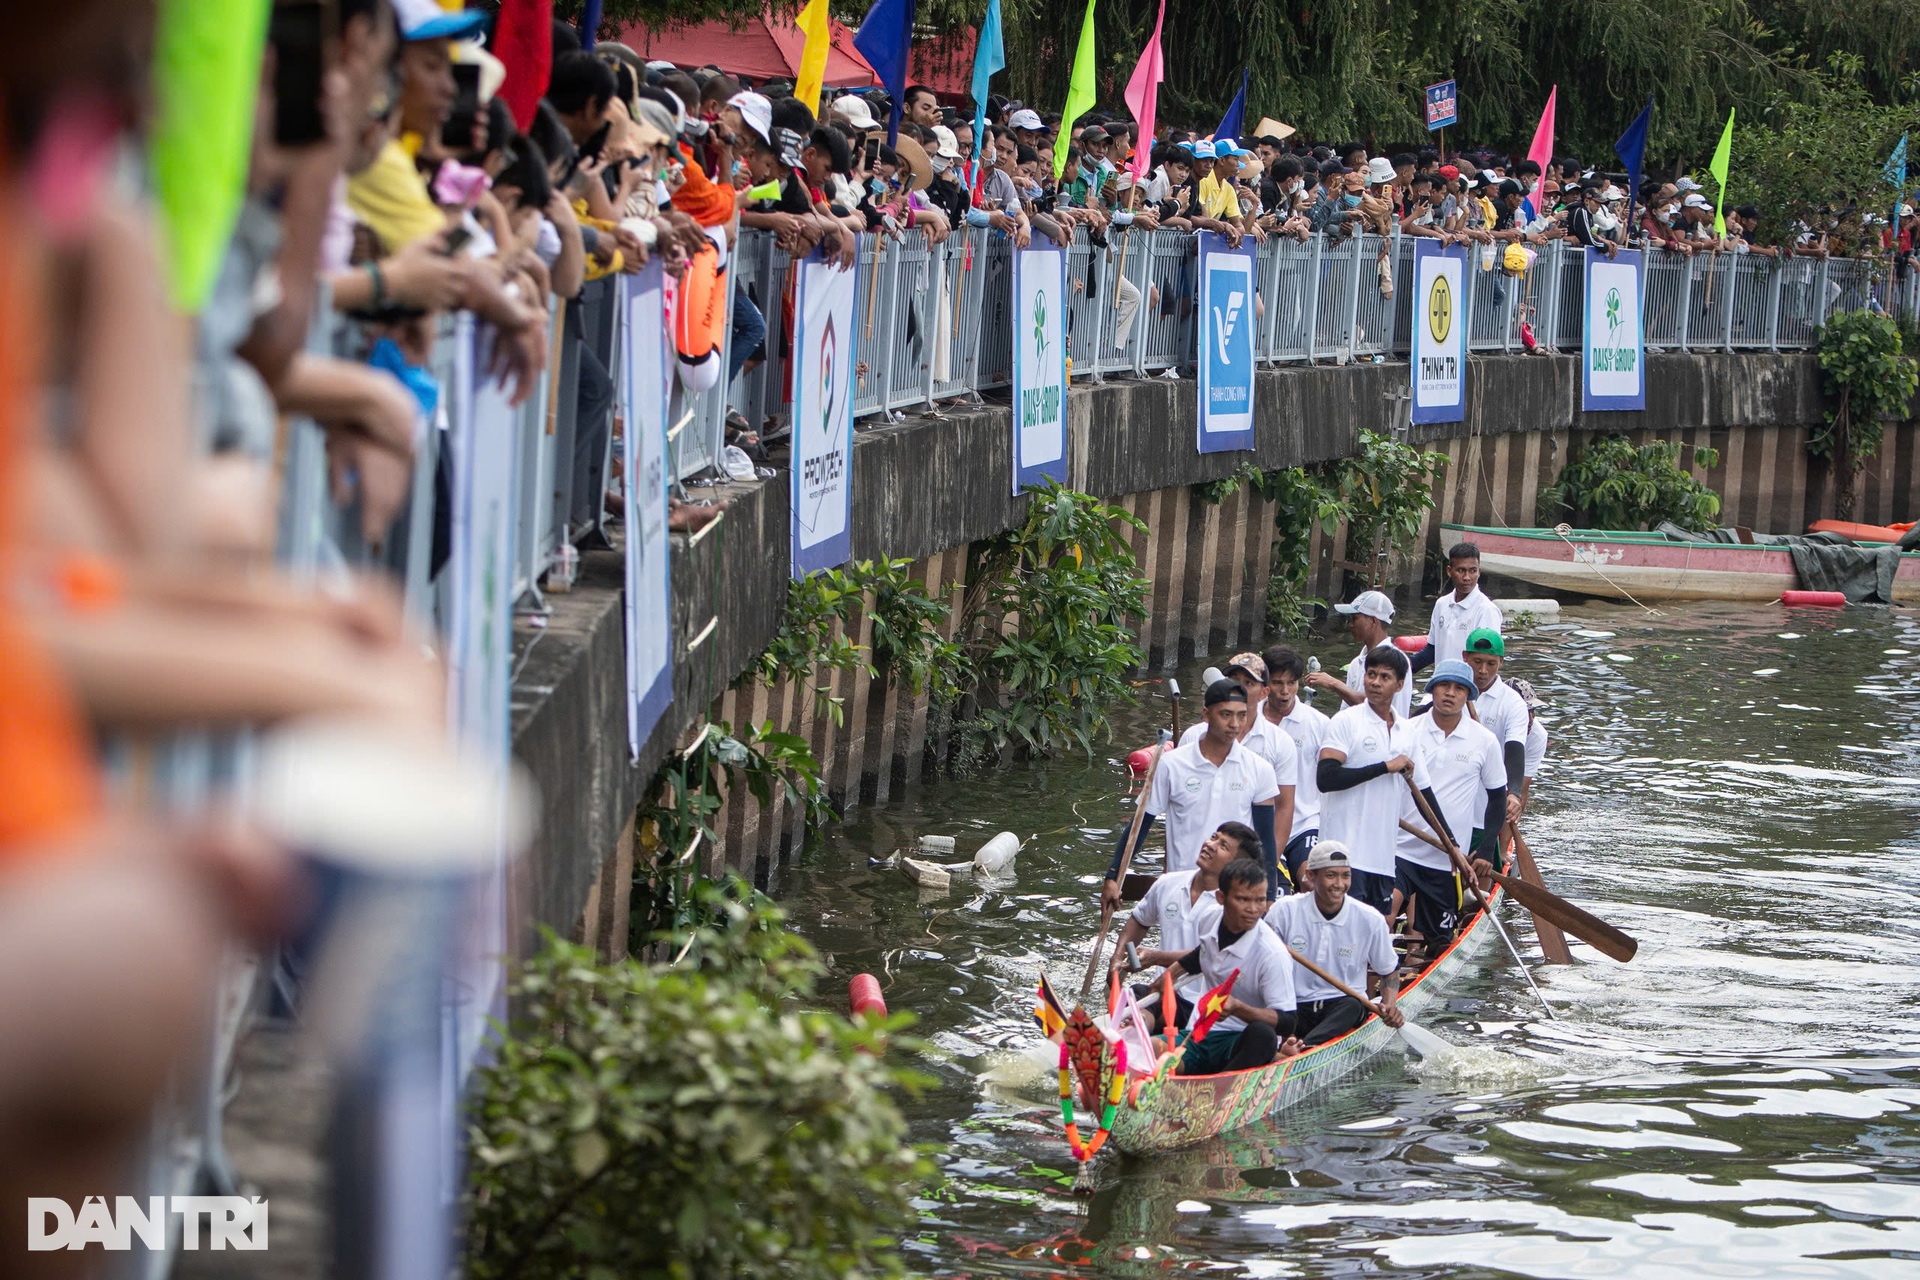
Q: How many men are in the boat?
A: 12